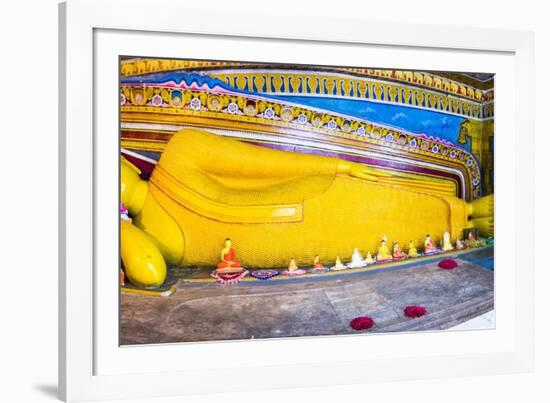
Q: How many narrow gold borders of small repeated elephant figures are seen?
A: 1